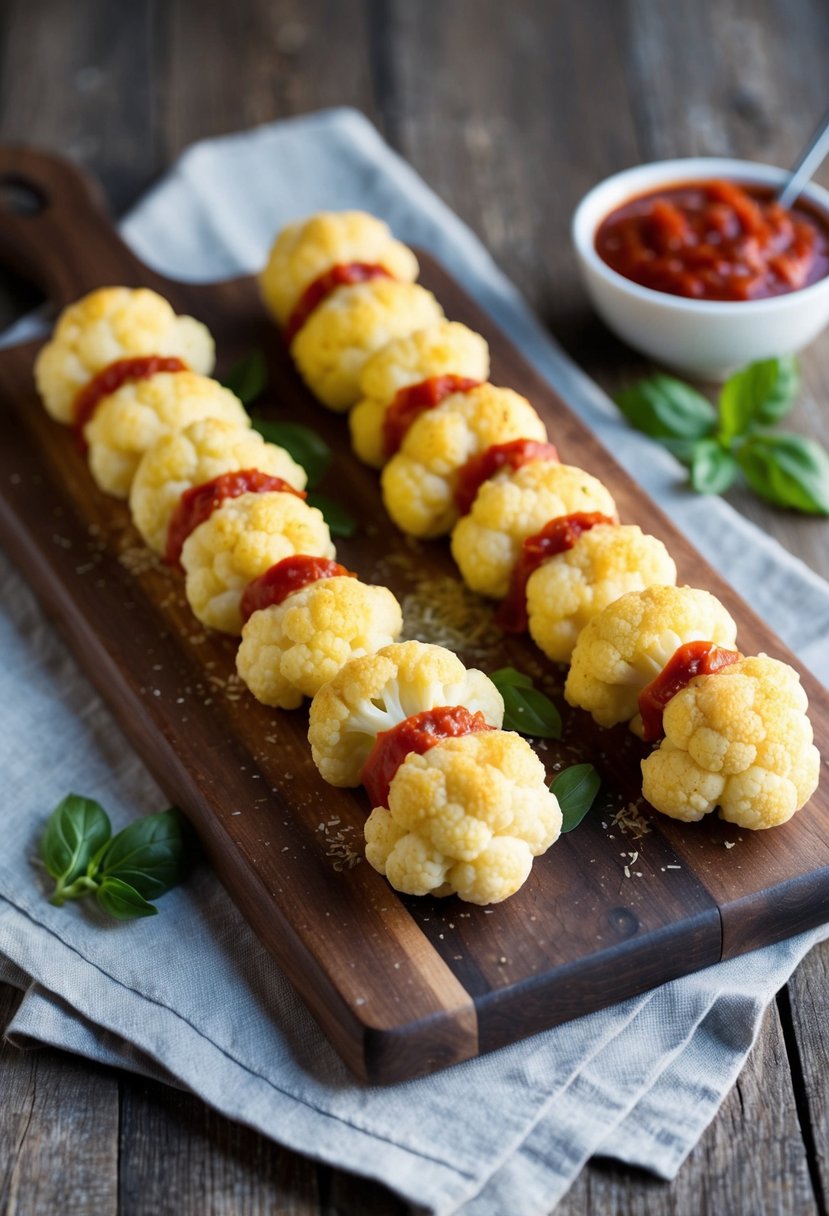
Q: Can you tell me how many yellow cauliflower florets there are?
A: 15